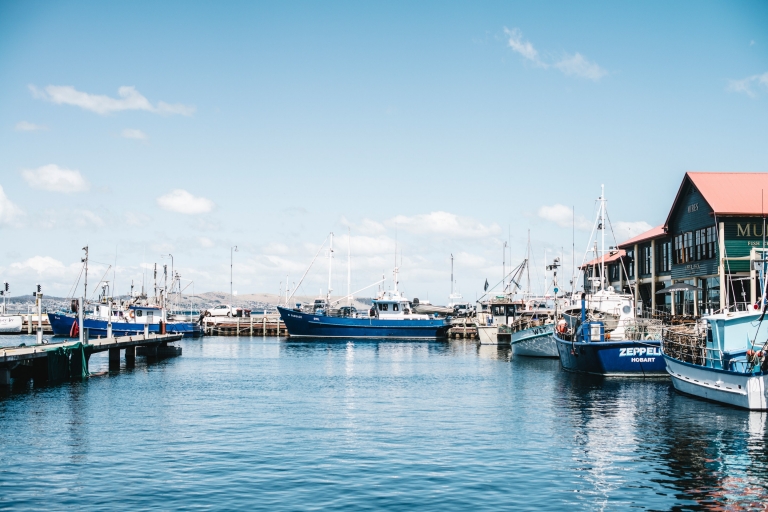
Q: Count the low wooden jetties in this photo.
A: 1